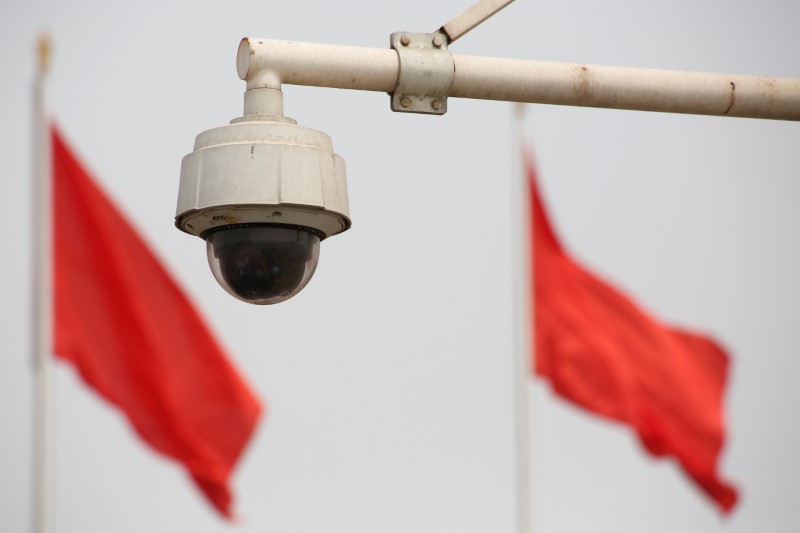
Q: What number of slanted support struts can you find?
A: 1